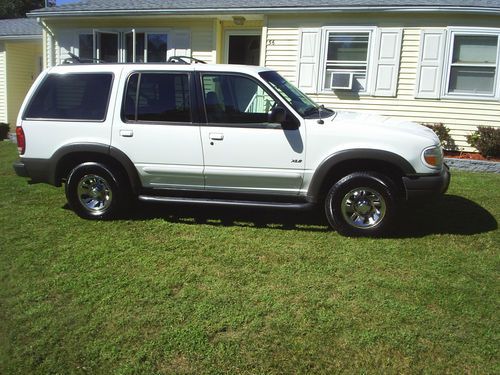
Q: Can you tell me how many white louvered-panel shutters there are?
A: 5